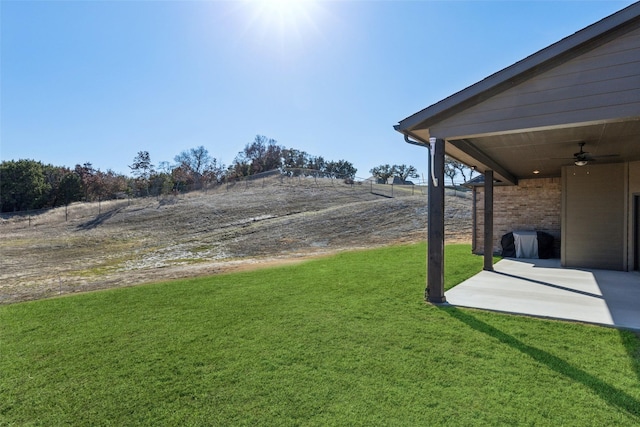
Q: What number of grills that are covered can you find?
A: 1